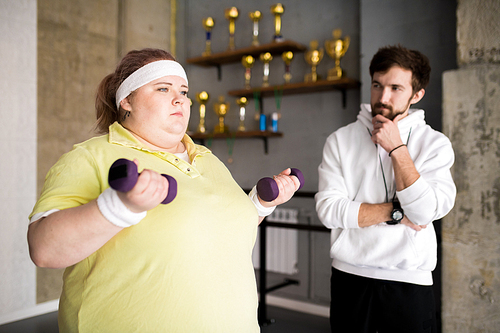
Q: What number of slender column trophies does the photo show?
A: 9